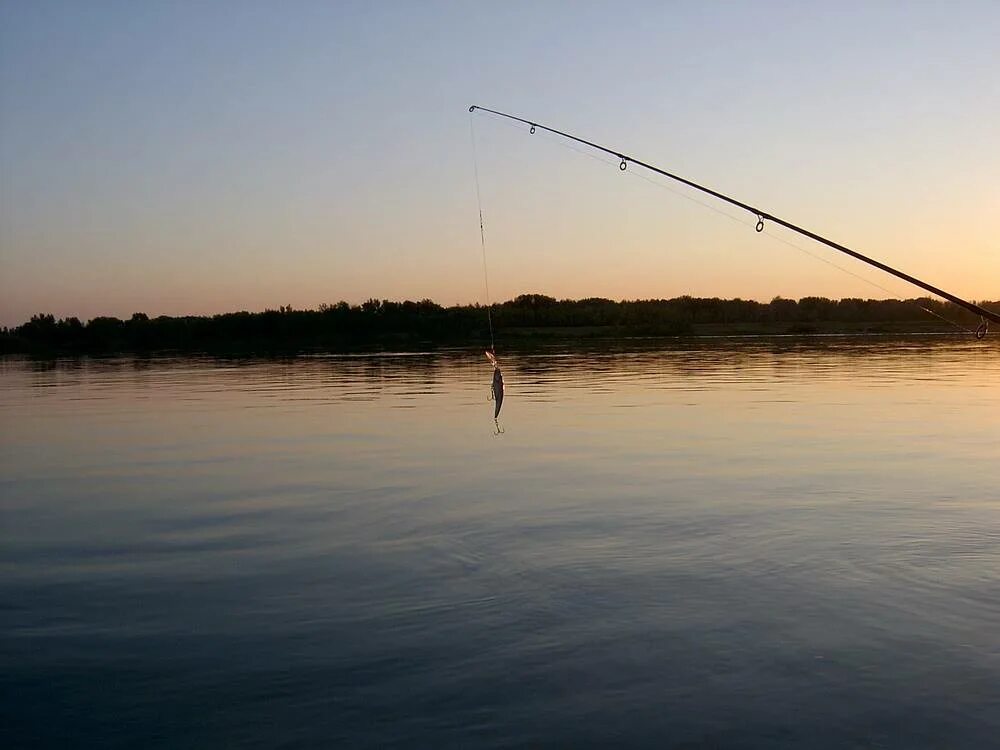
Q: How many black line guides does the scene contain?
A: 5